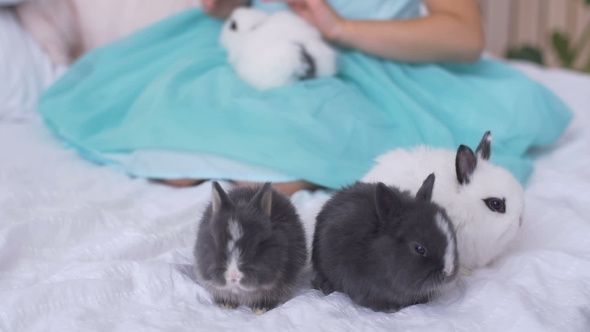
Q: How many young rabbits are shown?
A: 4